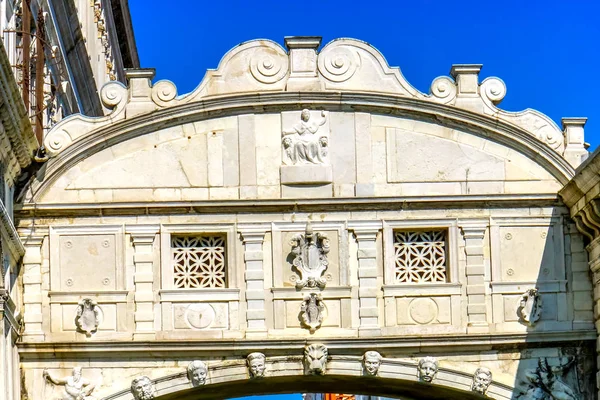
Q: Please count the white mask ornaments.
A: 7